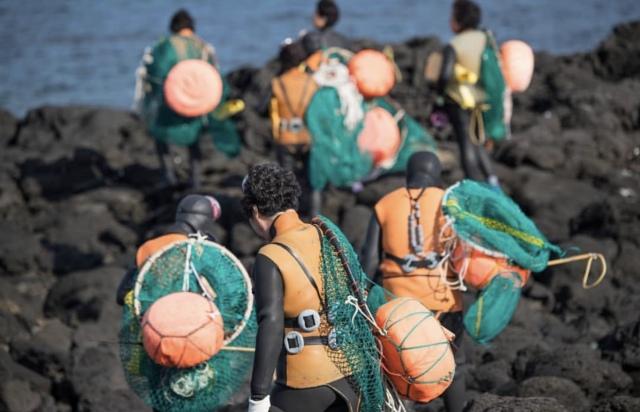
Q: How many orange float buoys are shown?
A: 7